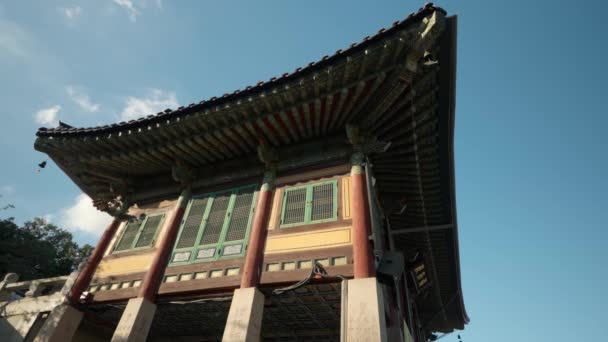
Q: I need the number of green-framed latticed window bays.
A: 3